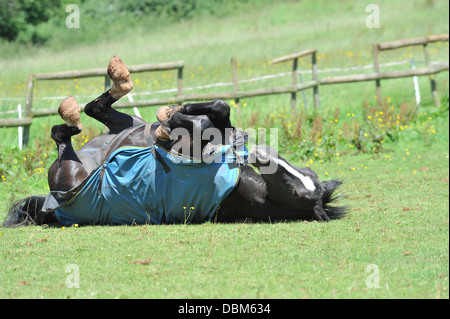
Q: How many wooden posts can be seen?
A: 8